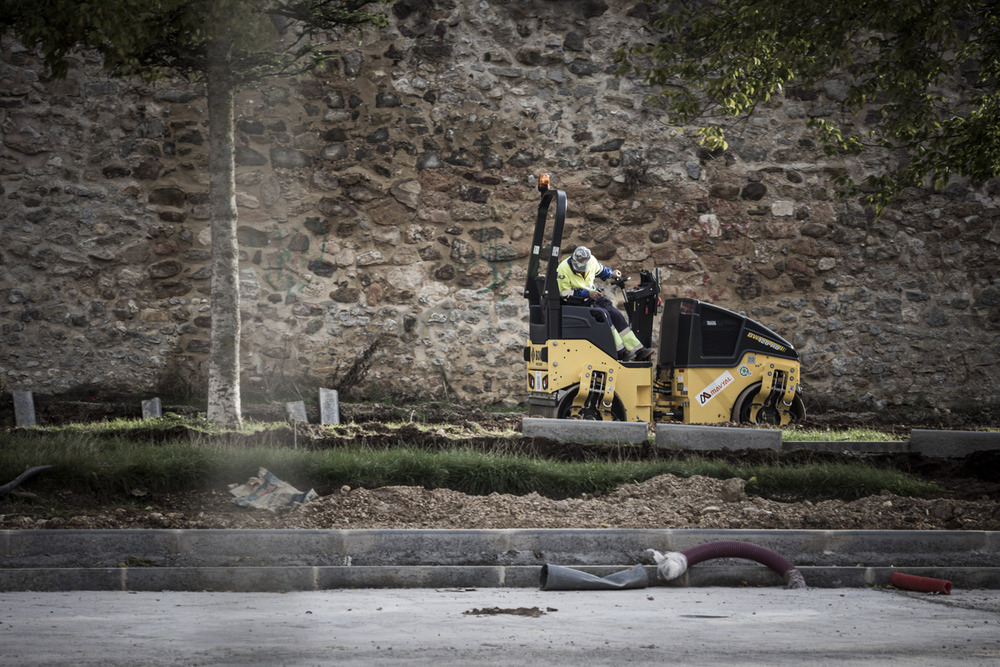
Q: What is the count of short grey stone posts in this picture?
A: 4